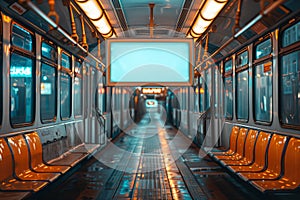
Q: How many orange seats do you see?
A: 9